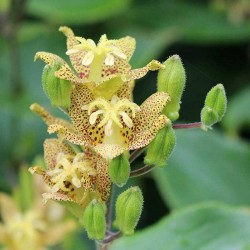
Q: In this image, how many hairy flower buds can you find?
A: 8